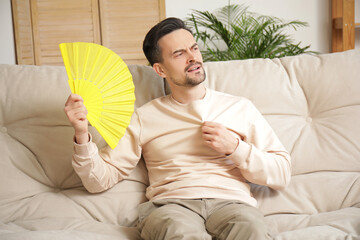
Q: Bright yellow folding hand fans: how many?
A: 1